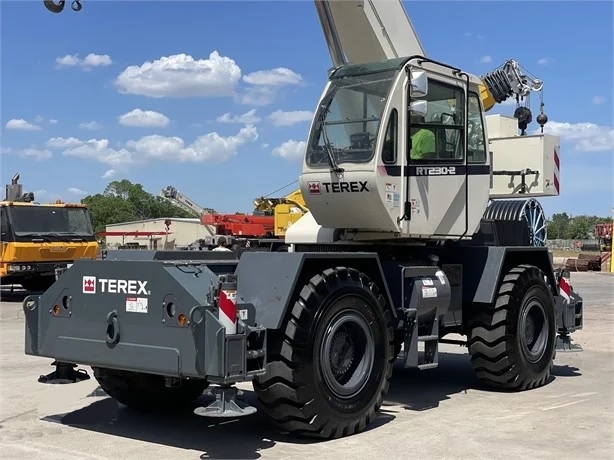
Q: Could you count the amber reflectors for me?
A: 2